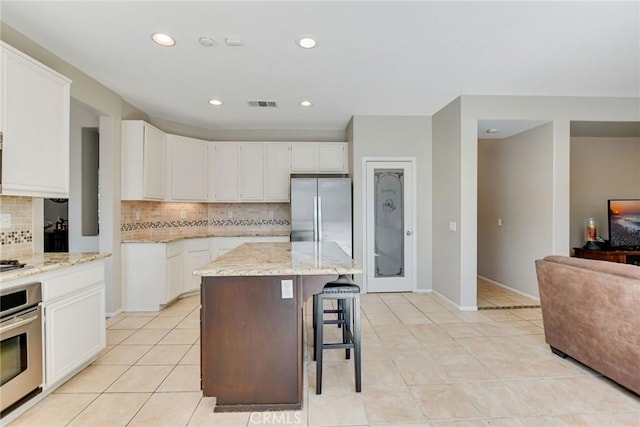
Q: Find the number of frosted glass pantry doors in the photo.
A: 1